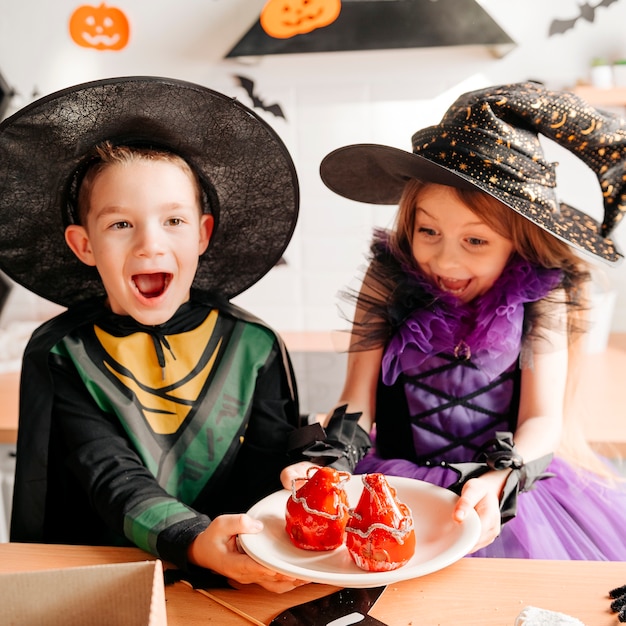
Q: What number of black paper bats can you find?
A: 2